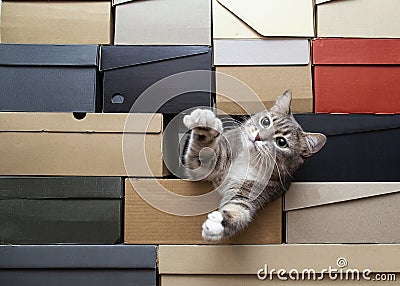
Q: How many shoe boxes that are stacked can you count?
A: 15